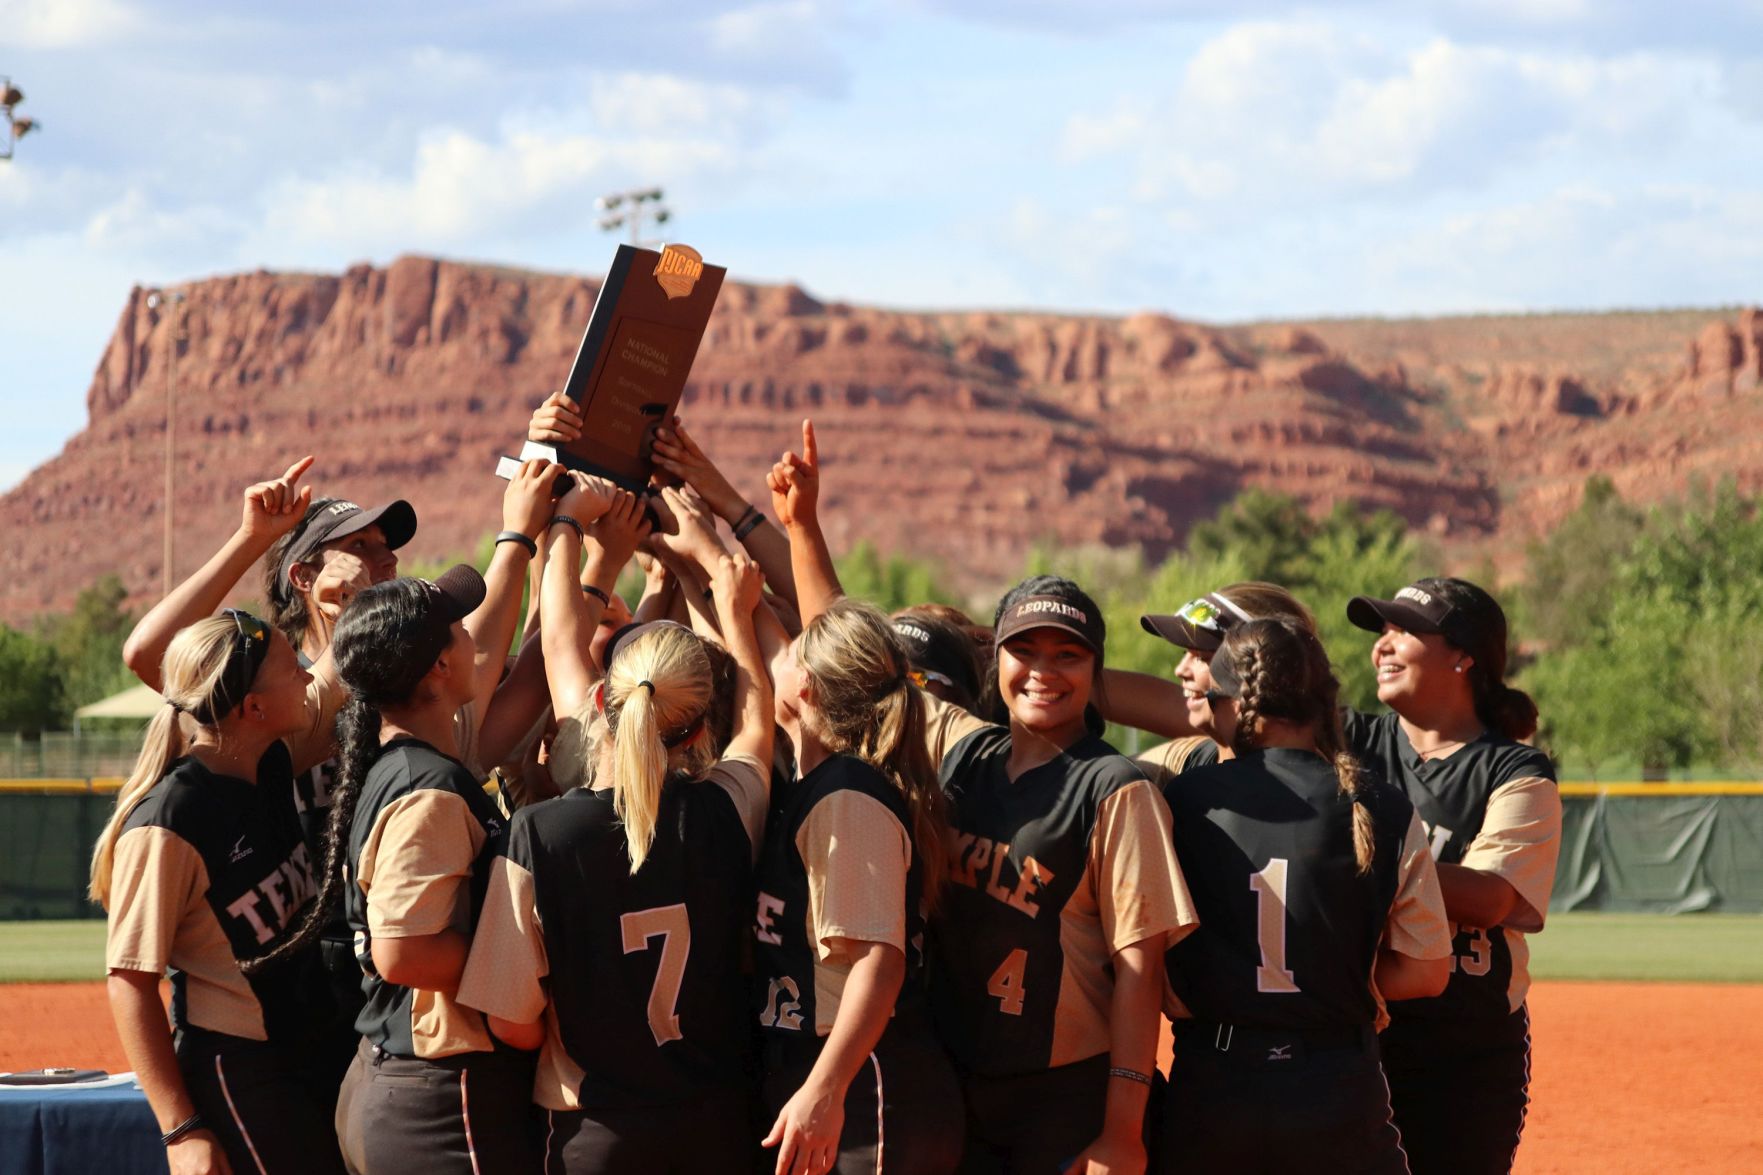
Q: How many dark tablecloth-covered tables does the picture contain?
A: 1